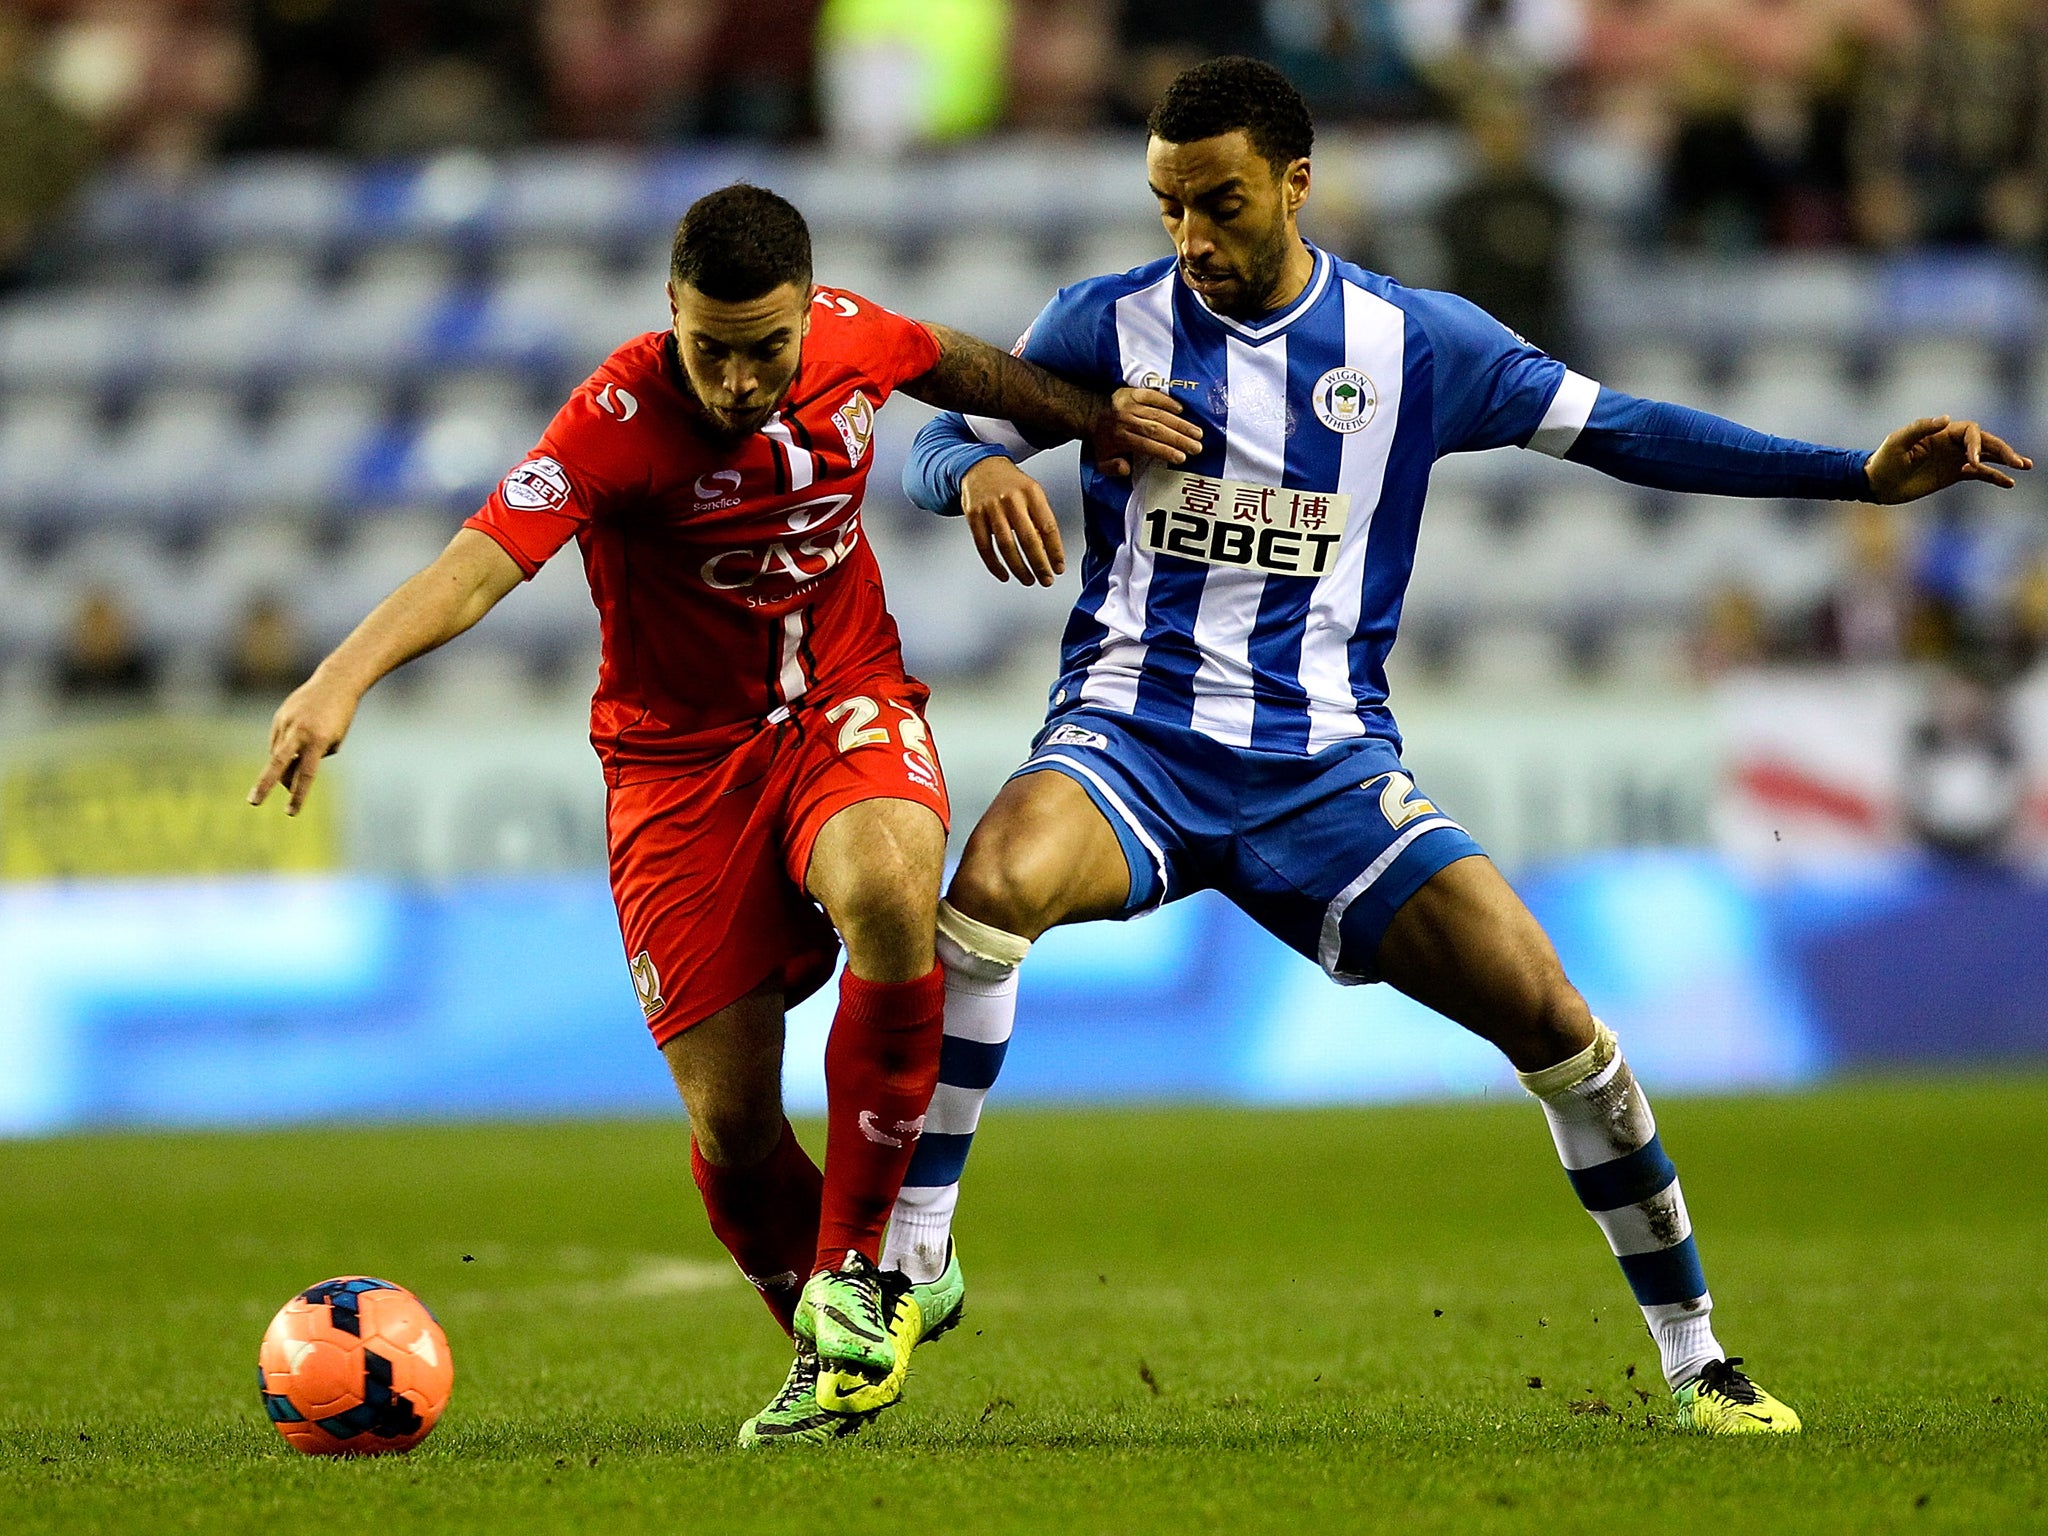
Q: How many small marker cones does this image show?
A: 0